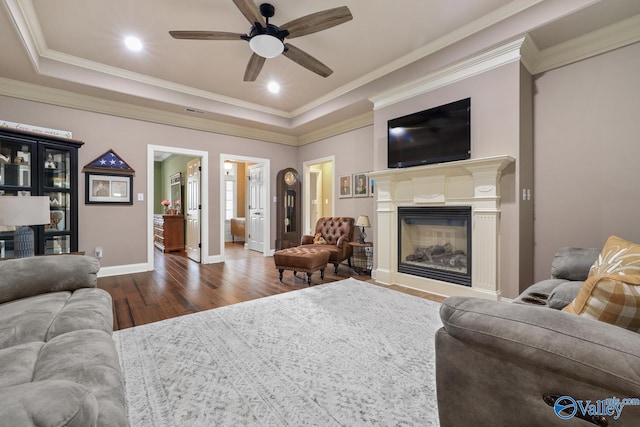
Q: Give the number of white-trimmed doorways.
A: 3